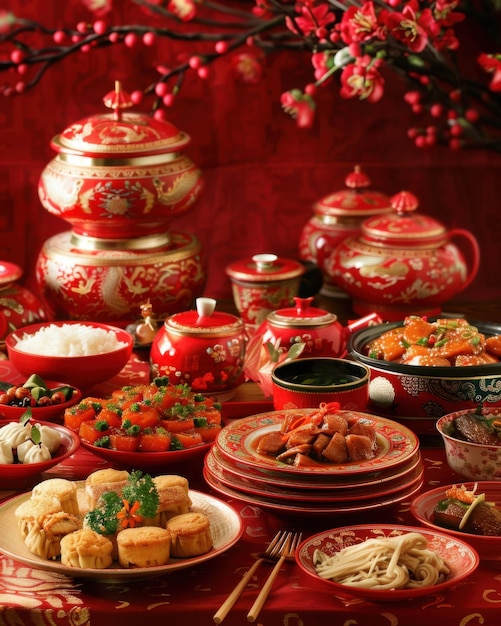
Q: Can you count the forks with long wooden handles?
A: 2